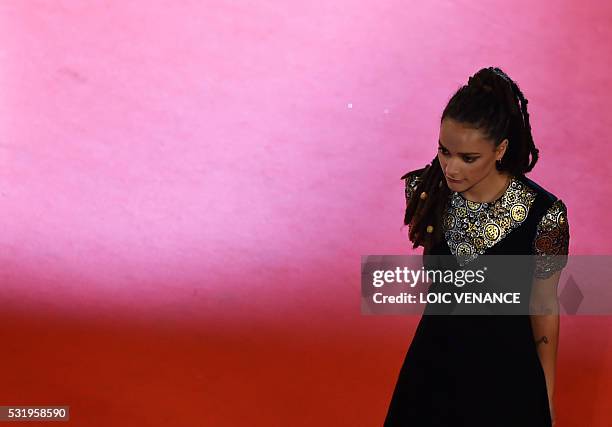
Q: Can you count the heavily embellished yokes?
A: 1